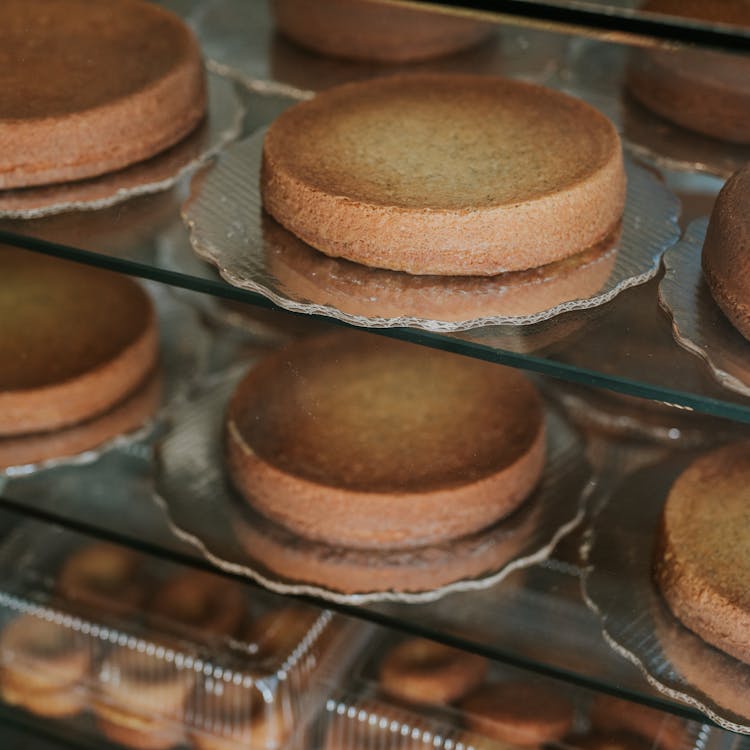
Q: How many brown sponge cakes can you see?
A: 8